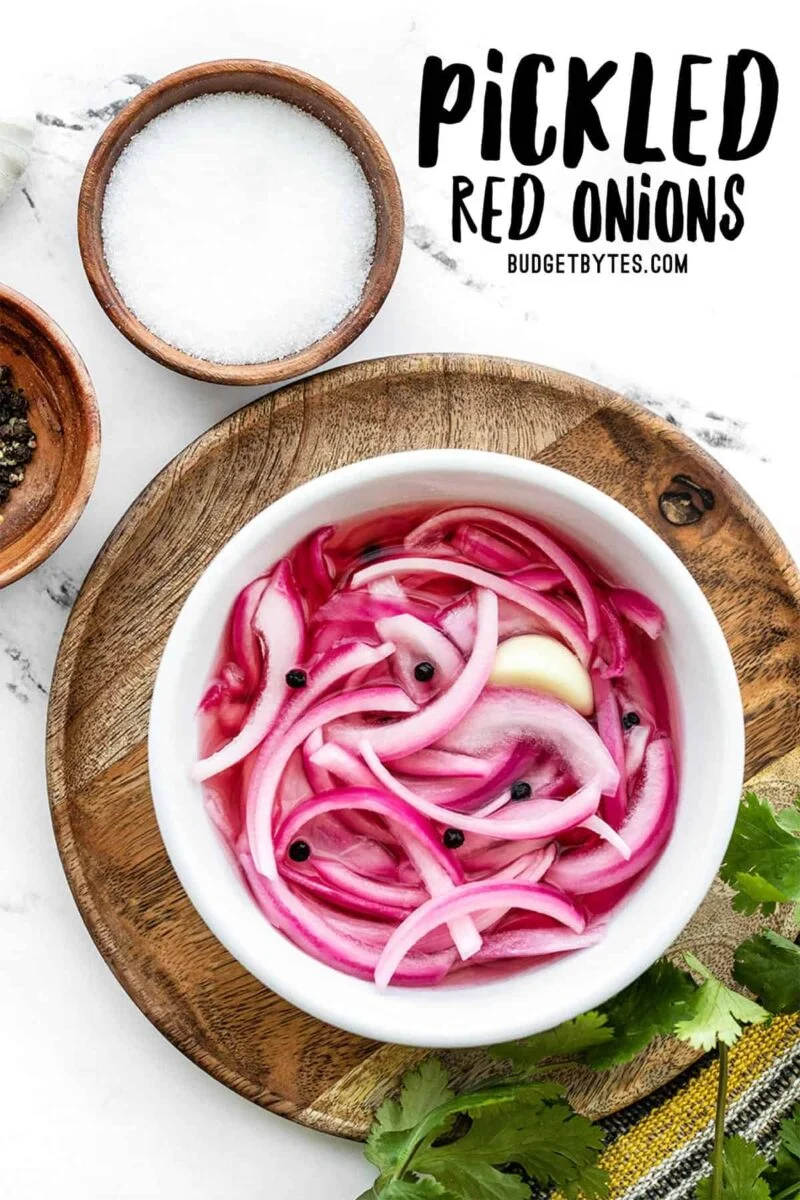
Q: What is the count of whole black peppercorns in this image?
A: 6